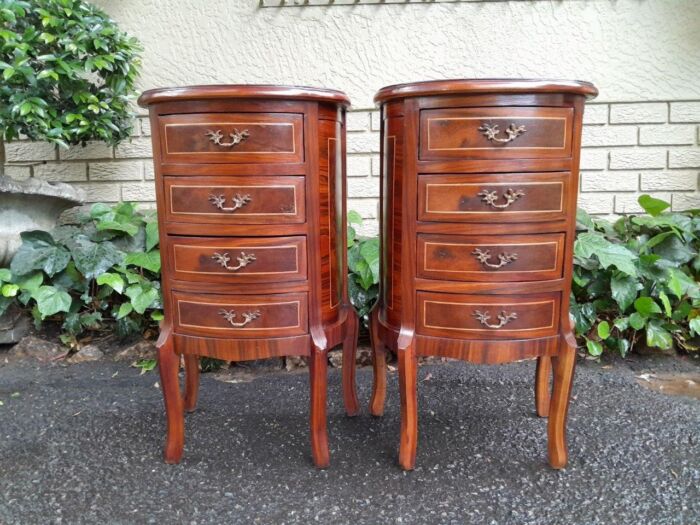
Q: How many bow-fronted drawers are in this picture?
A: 8